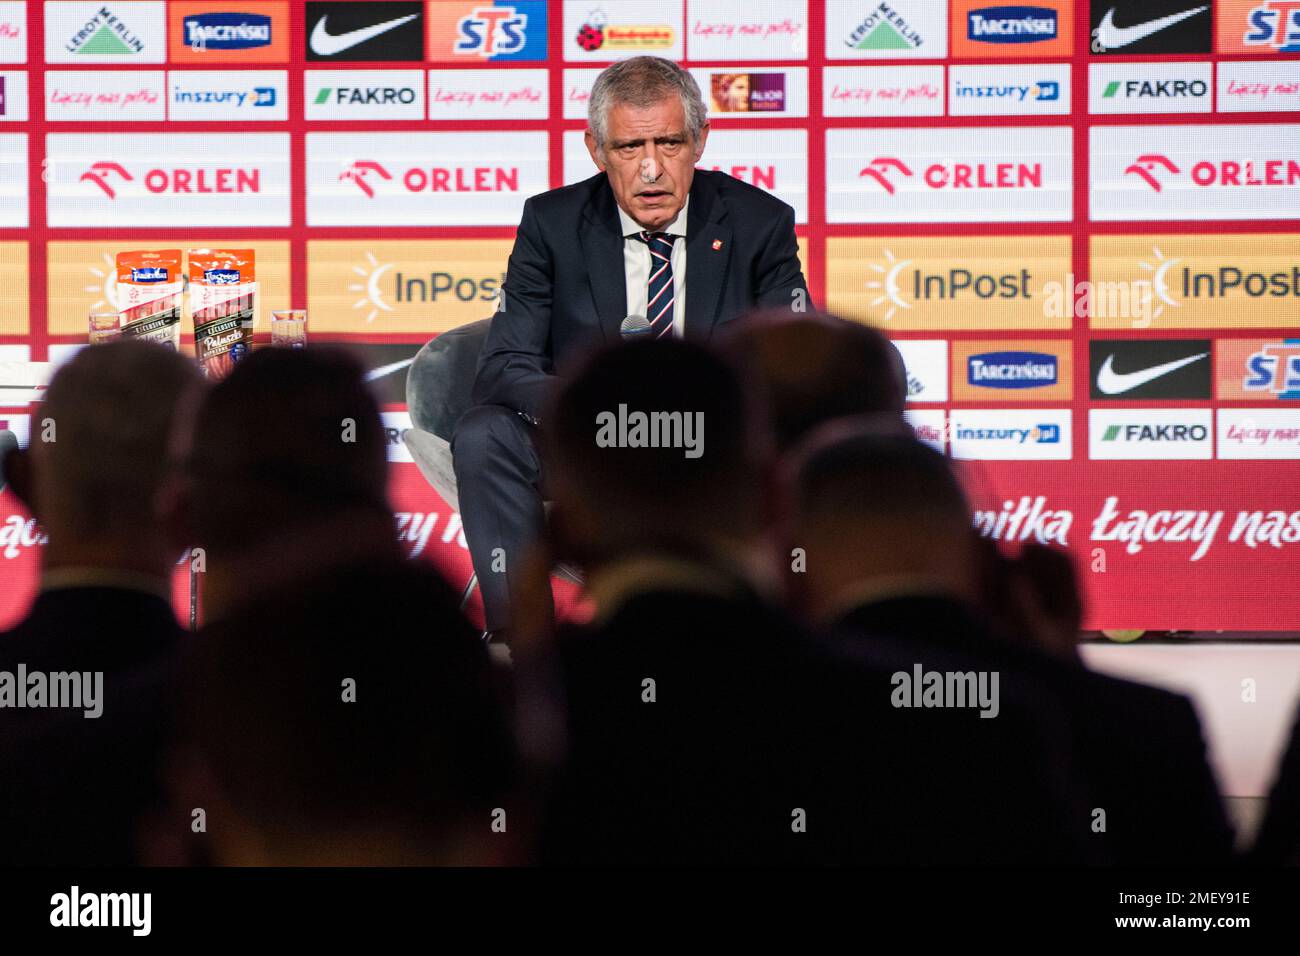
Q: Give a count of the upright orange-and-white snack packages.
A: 2